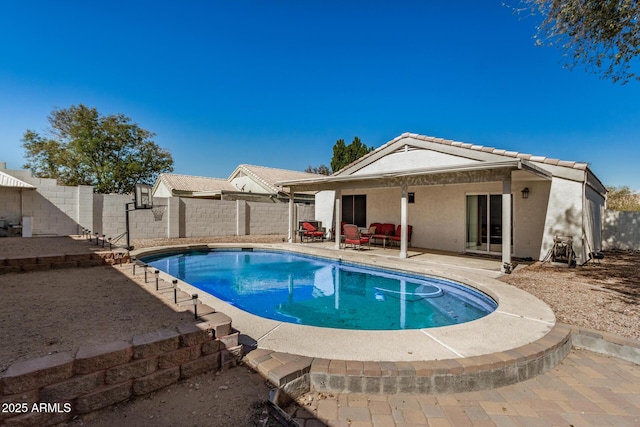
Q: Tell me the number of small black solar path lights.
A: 12